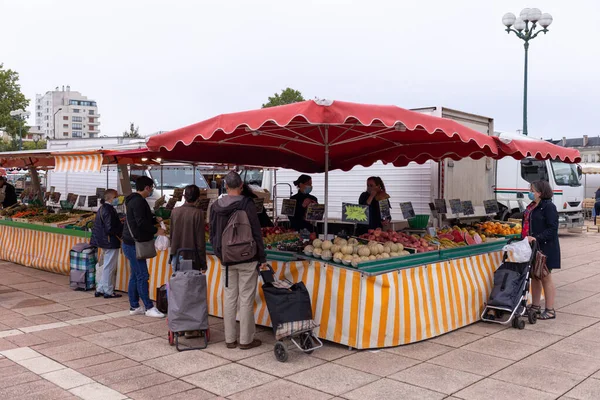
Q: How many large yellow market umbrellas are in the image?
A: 0